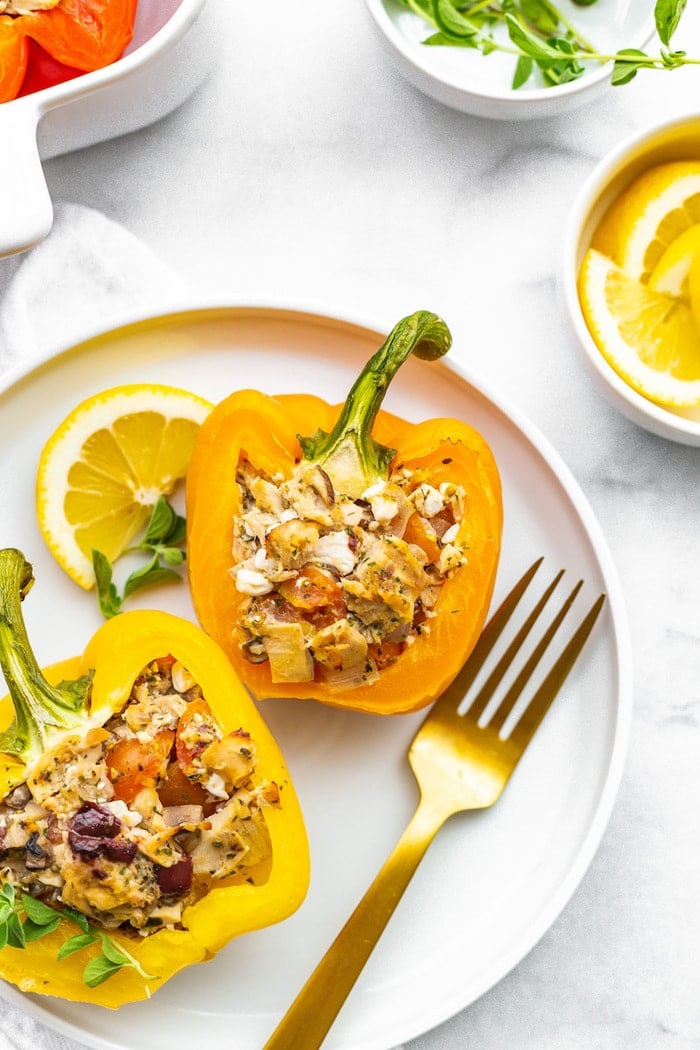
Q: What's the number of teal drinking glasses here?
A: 0